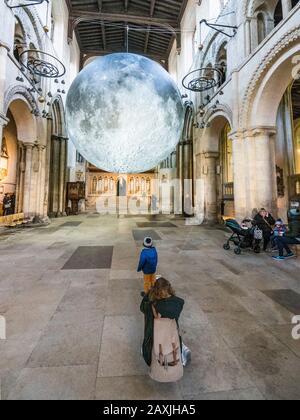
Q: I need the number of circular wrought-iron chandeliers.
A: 2